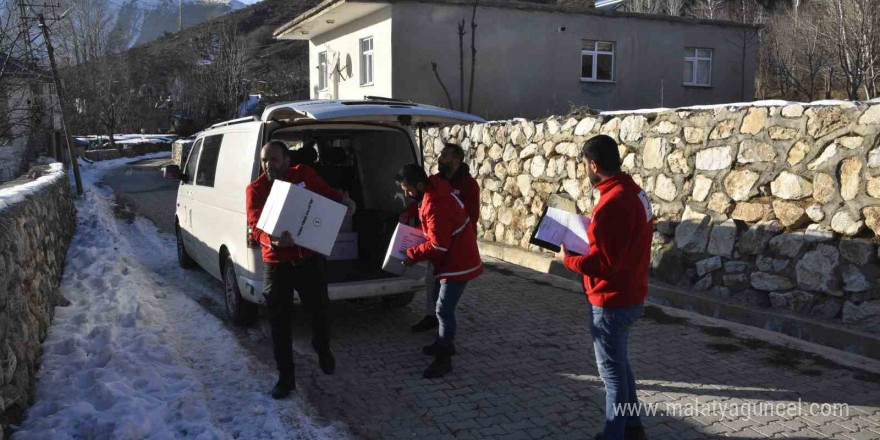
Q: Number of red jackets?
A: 4